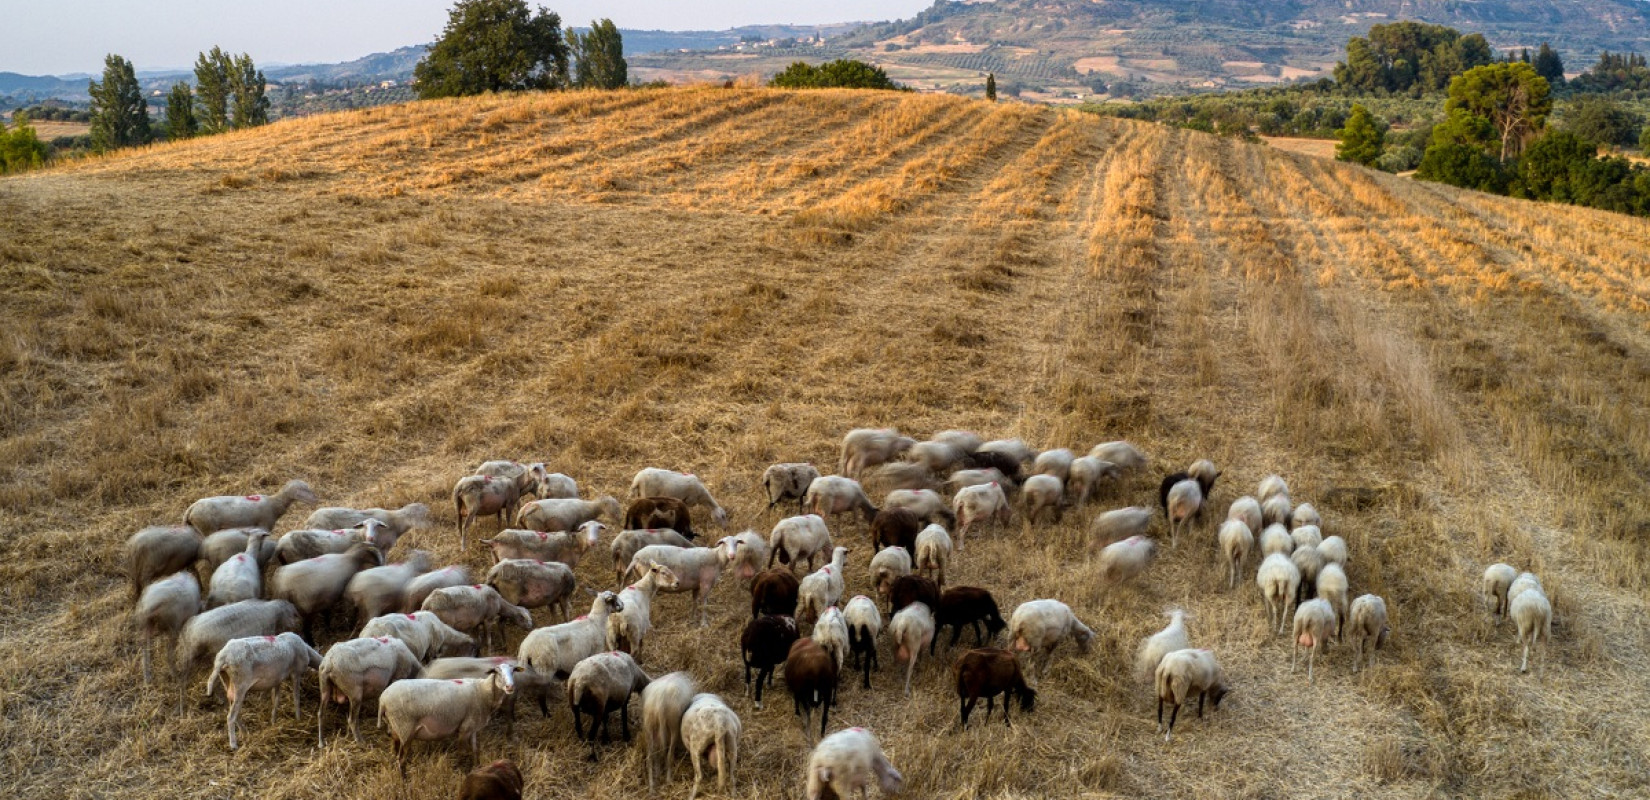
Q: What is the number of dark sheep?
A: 11